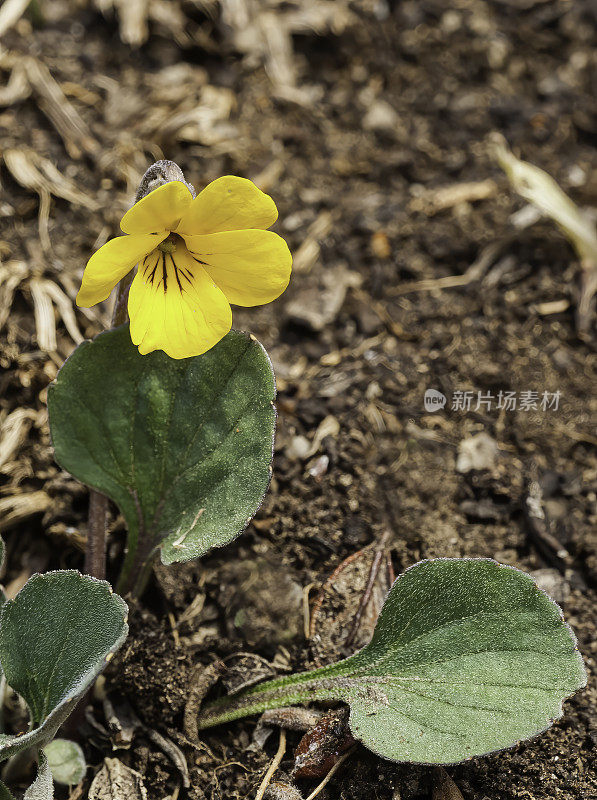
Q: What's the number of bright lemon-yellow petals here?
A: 5